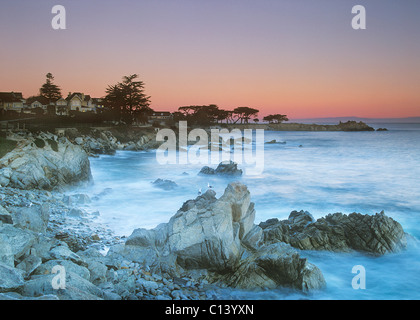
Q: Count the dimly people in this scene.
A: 0